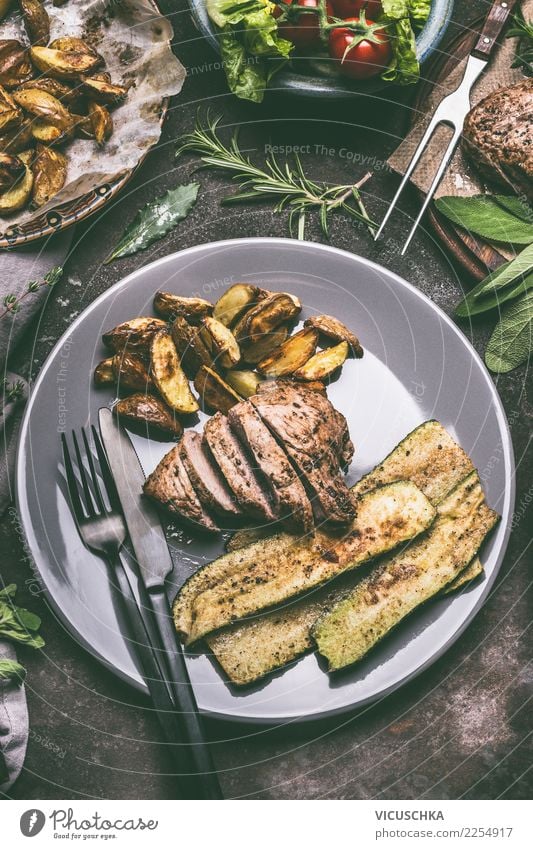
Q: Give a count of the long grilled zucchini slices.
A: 4